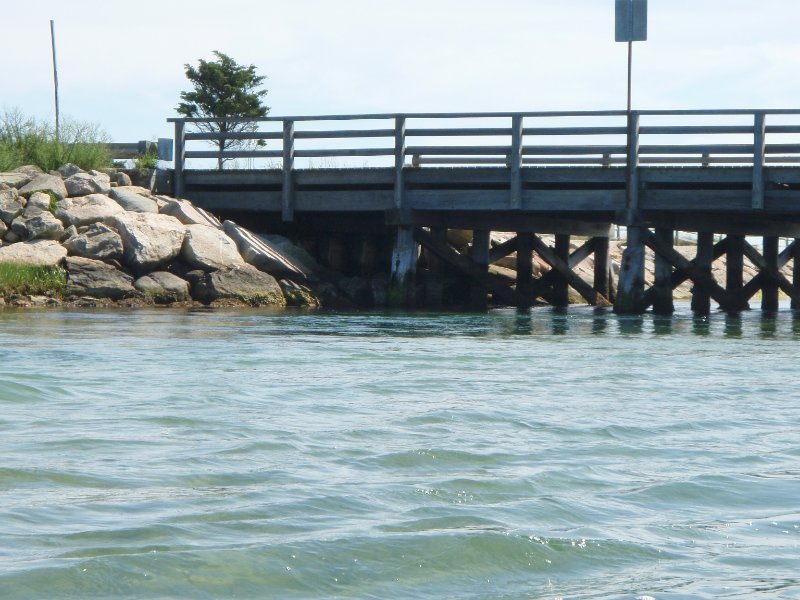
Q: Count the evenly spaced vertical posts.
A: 6